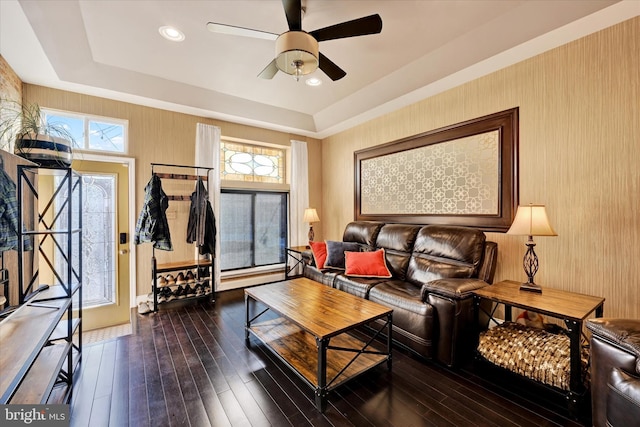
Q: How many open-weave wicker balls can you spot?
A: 0